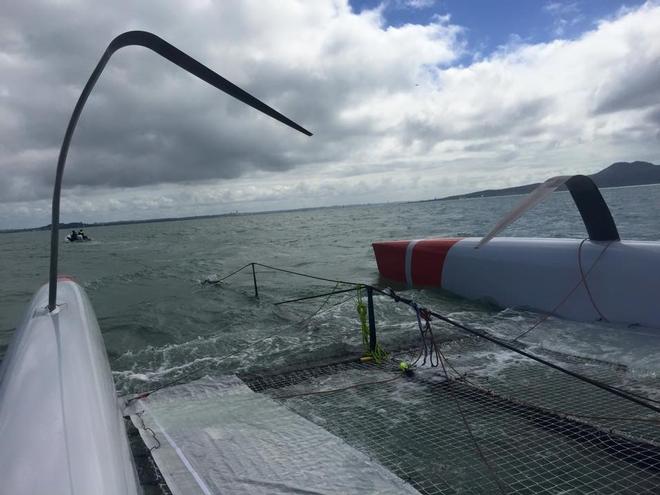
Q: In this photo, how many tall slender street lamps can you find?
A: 0